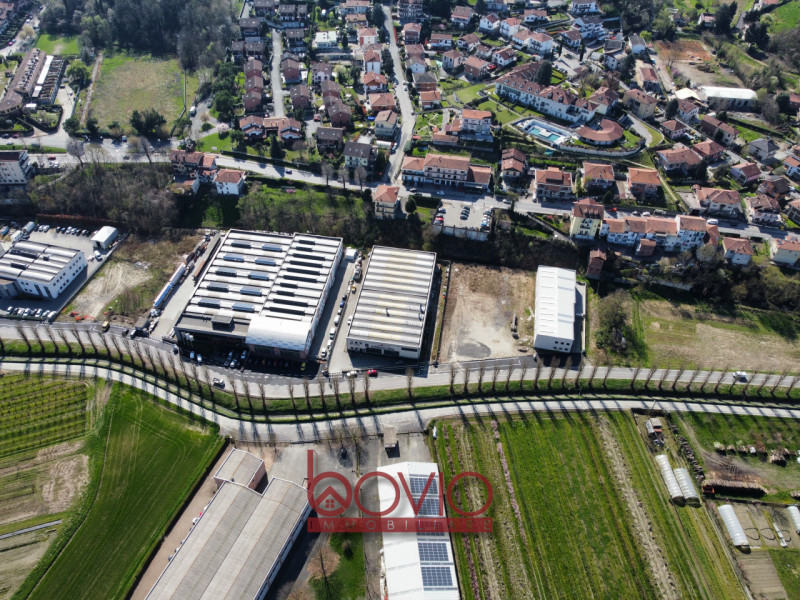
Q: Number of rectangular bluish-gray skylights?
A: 10